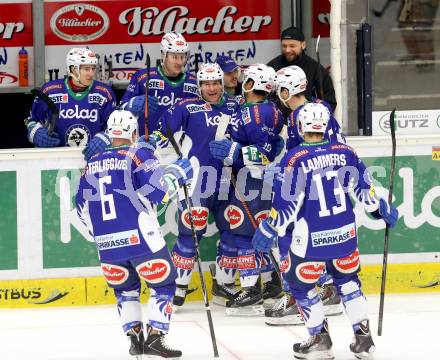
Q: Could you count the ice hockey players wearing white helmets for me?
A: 7